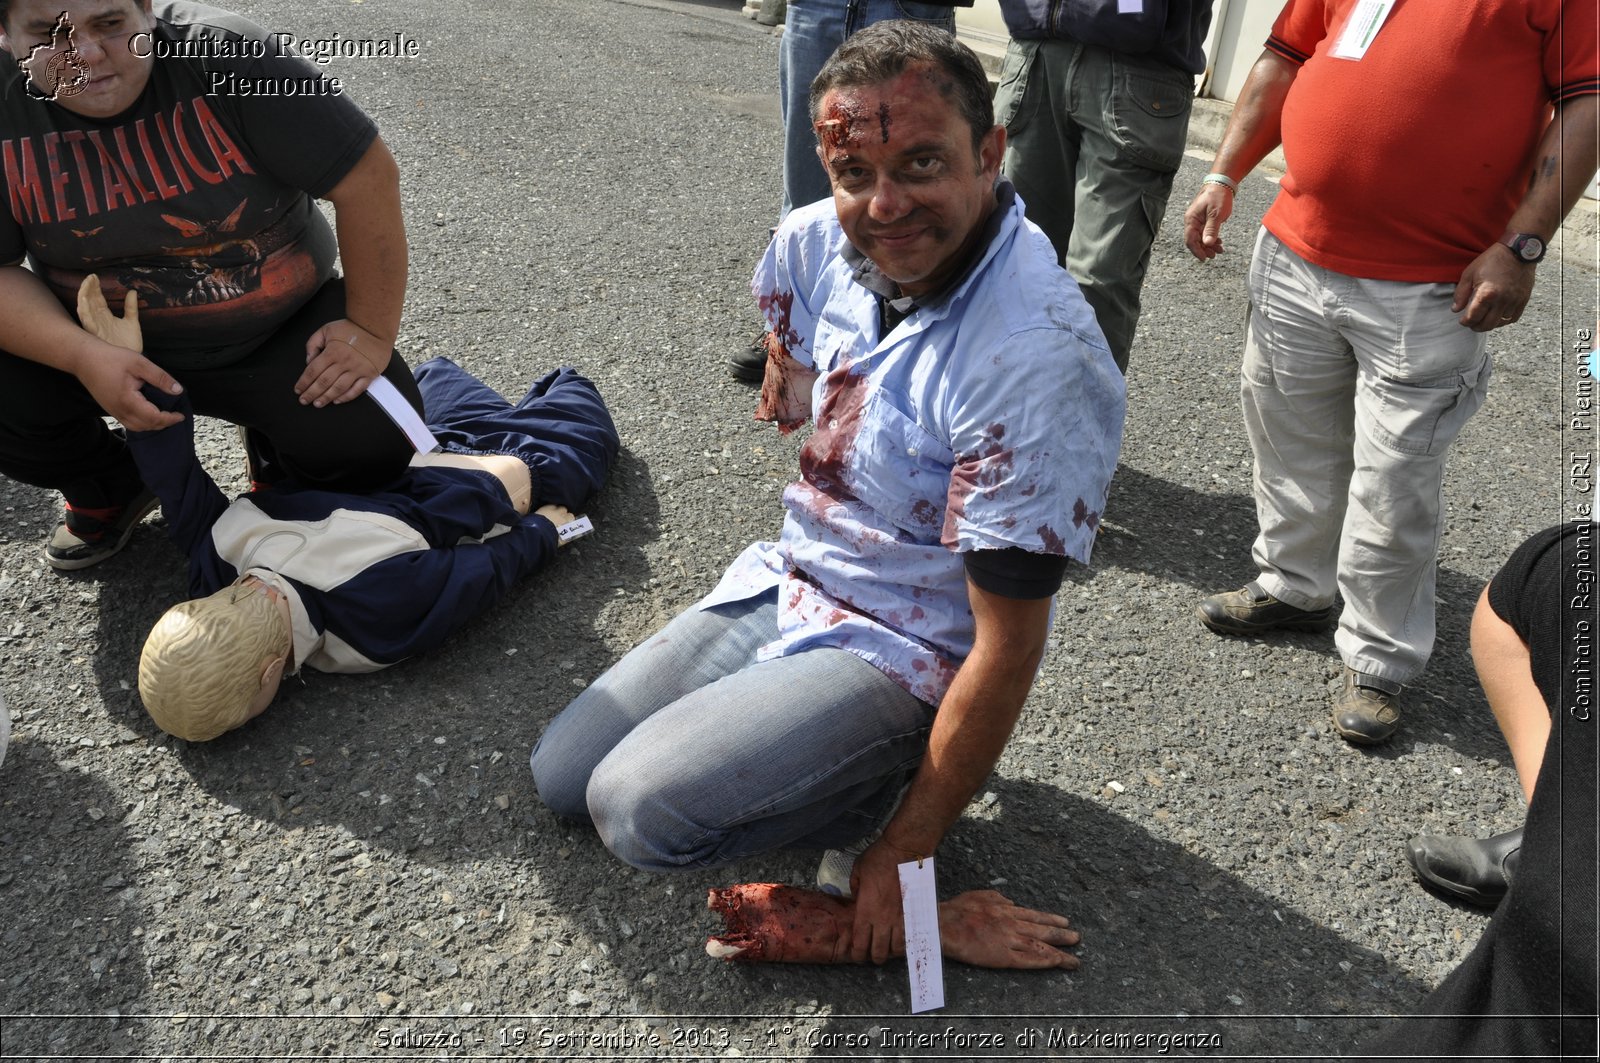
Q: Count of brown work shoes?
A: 2